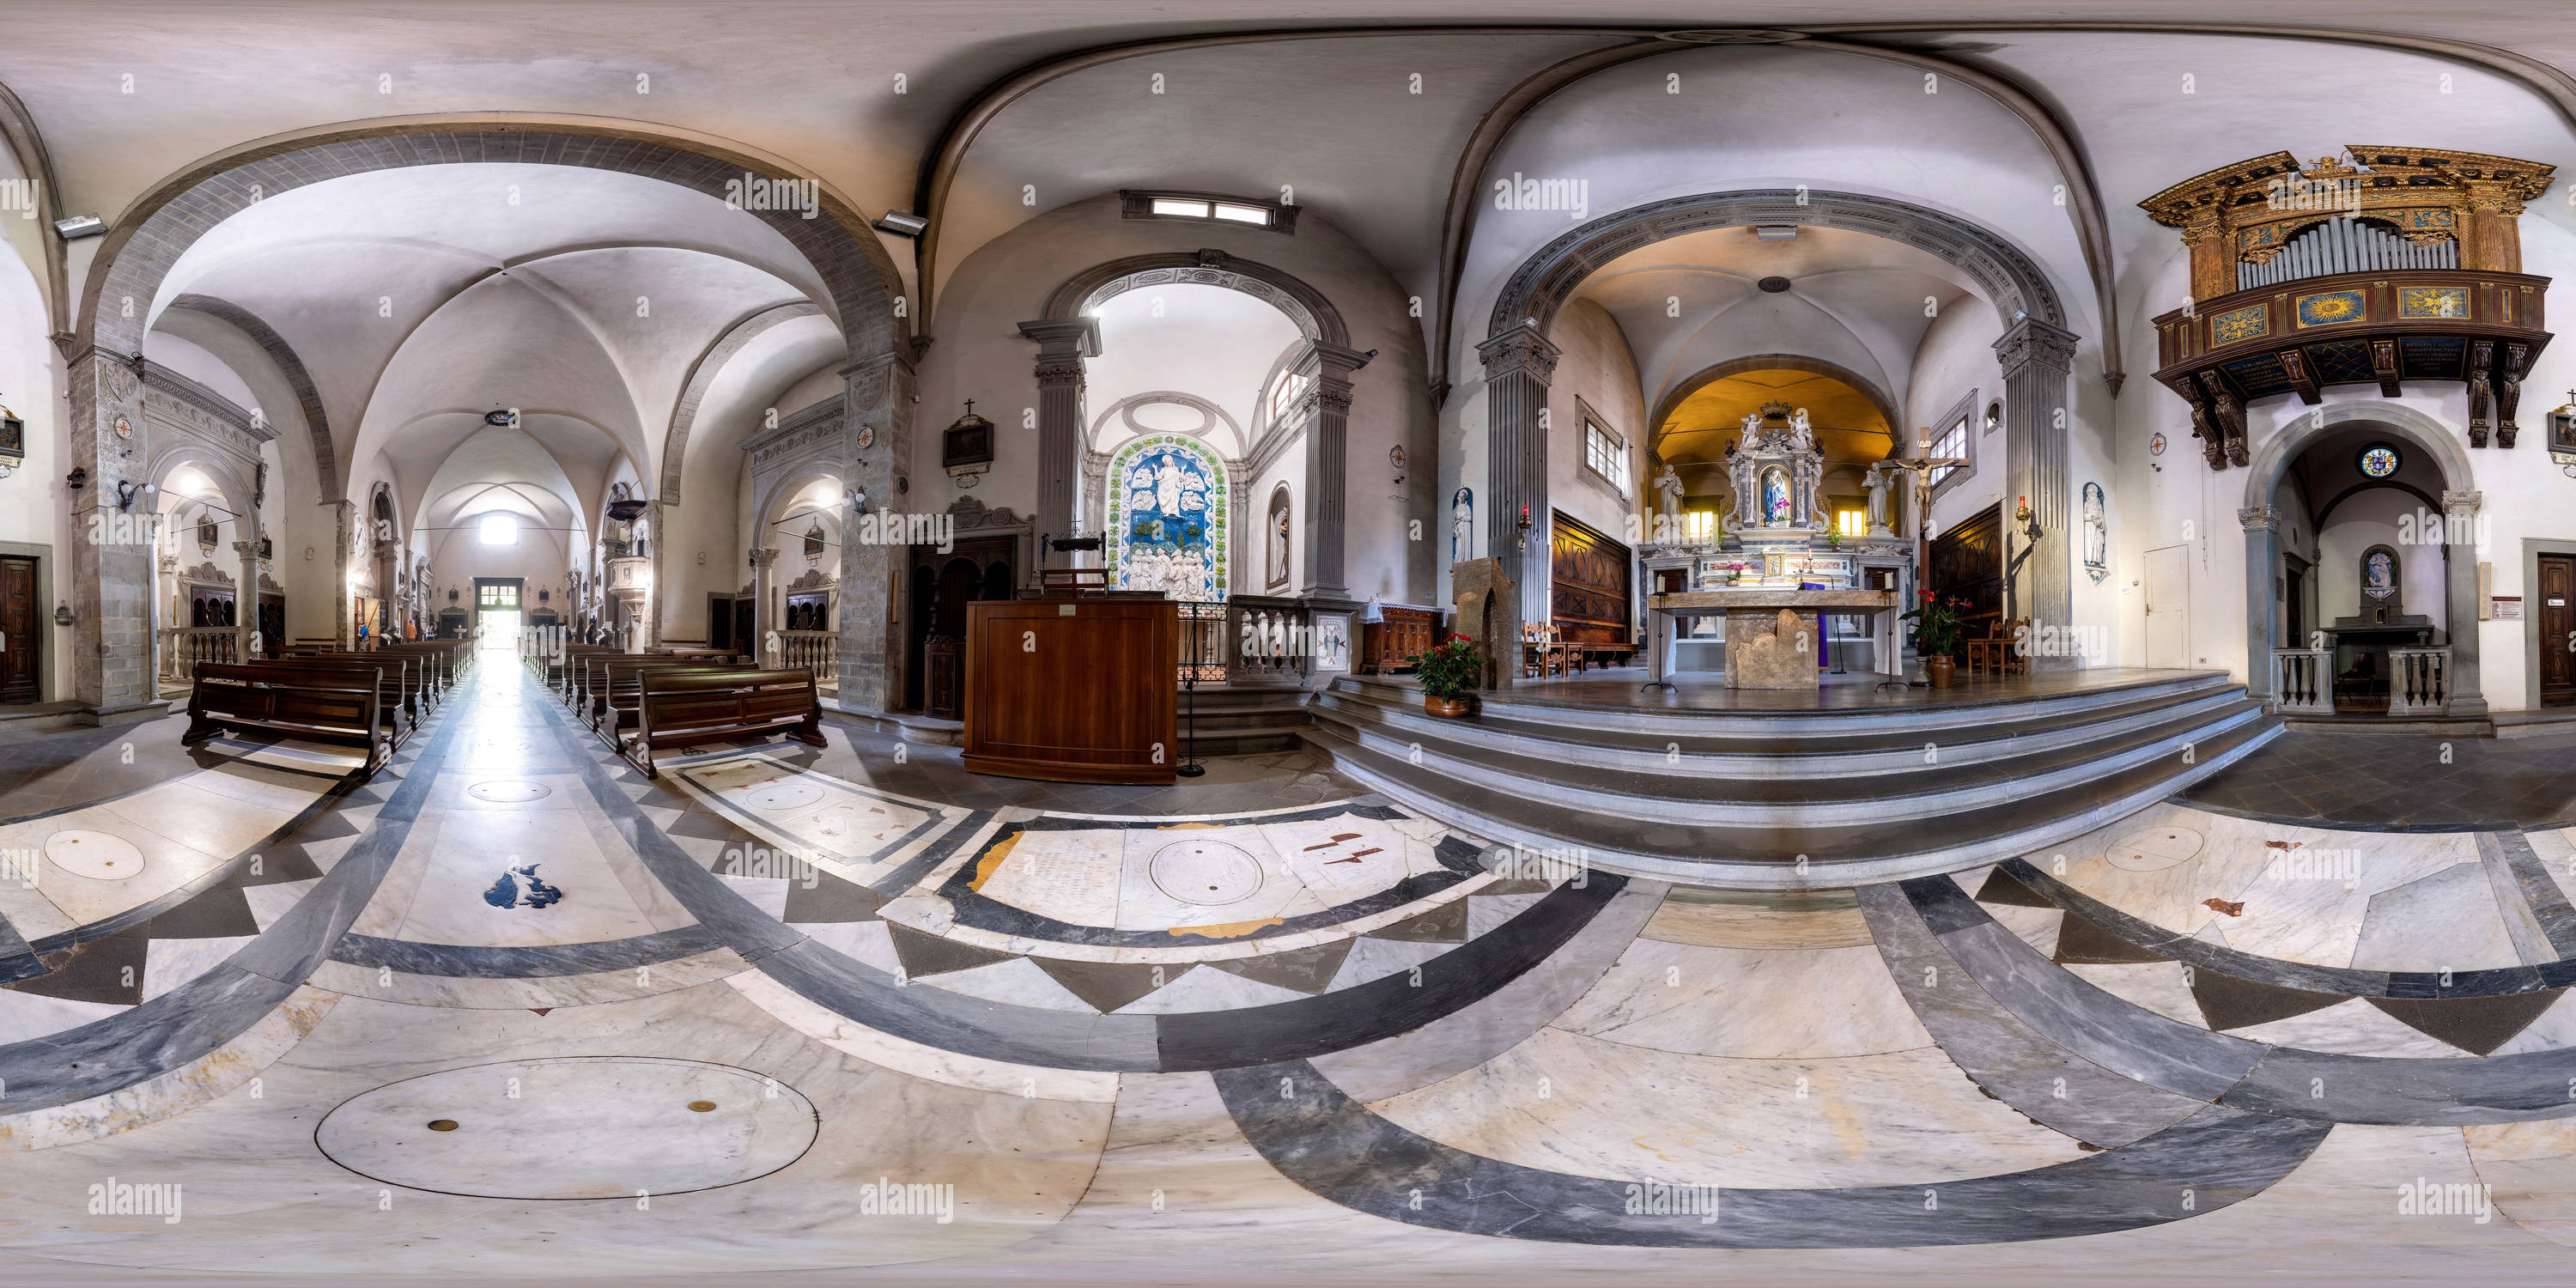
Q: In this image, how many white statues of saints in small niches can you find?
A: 2